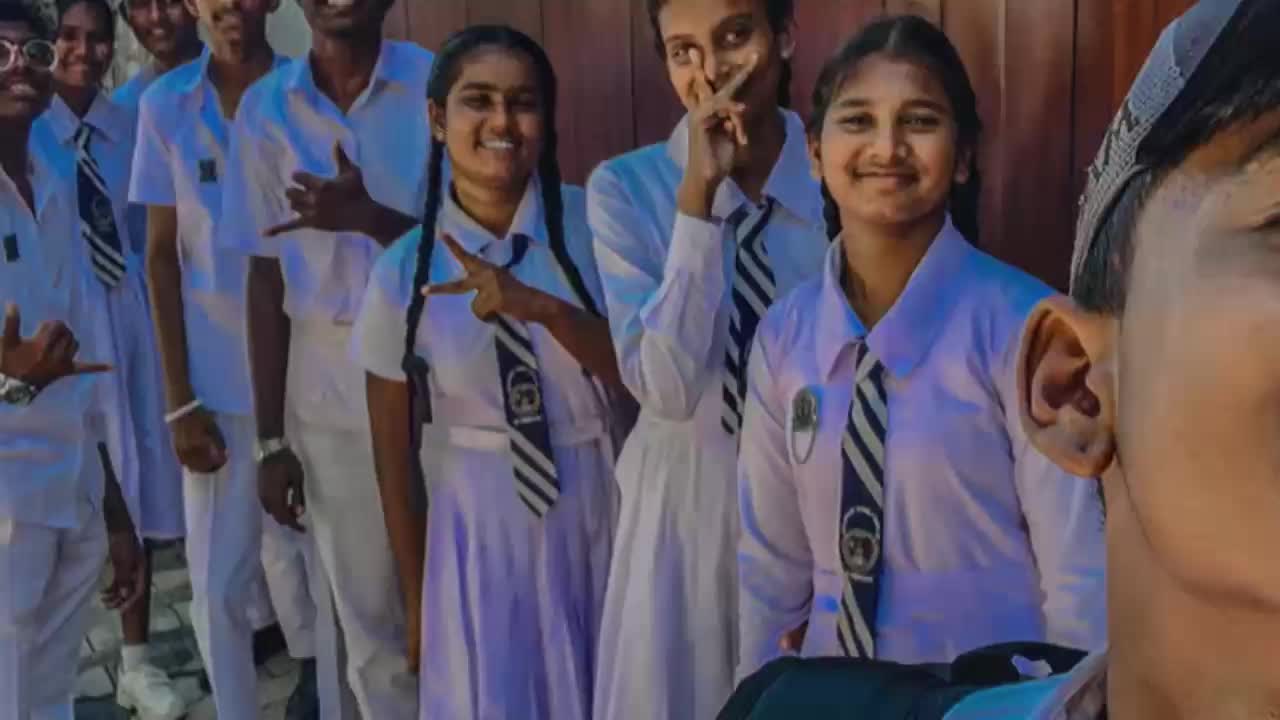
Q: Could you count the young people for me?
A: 9